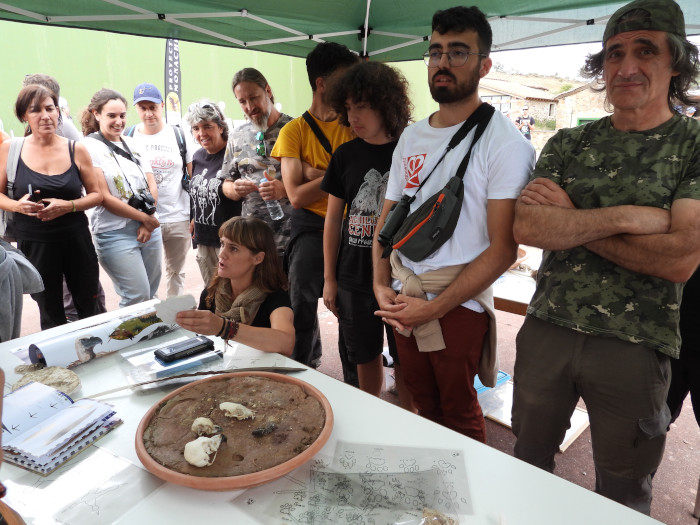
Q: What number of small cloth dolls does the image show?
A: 0